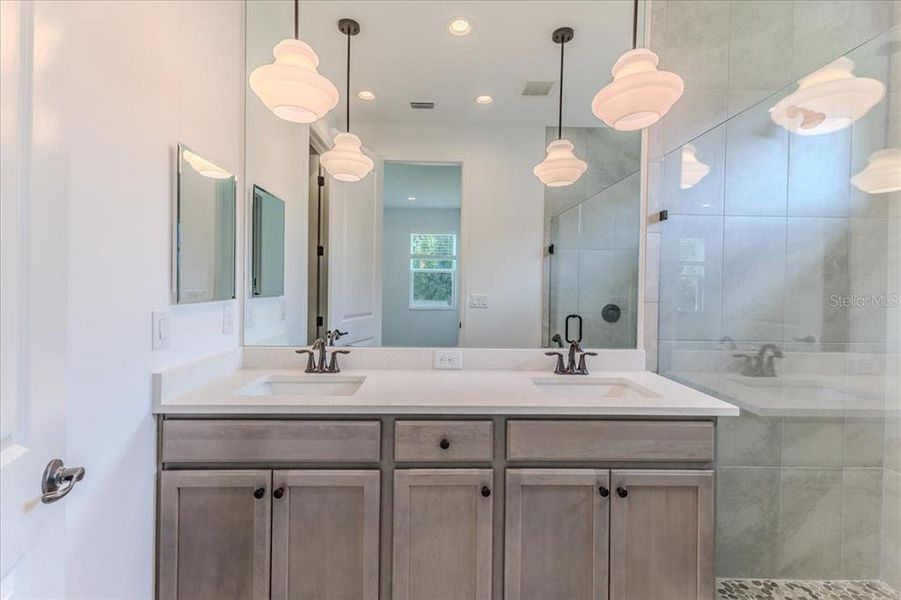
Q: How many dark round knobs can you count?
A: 6